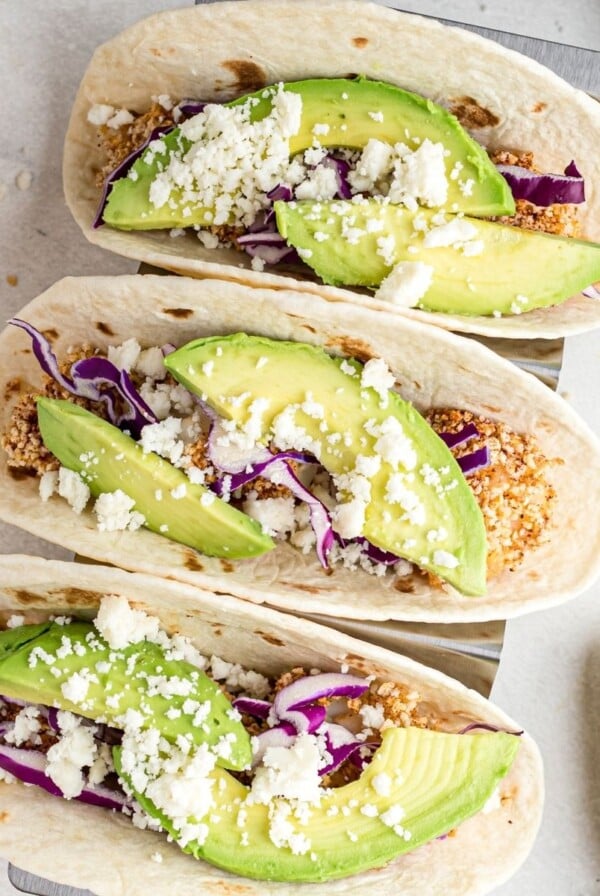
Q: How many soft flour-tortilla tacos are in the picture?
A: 3